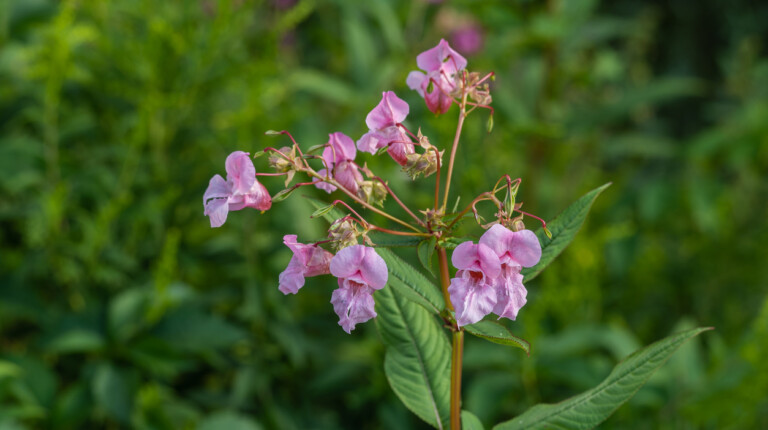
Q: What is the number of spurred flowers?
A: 8